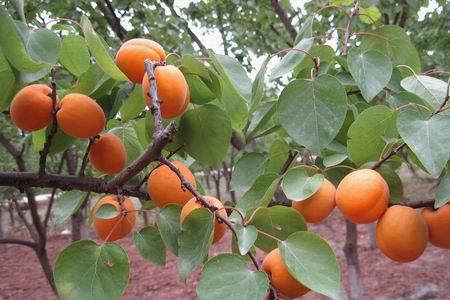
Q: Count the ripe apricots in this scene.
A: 13